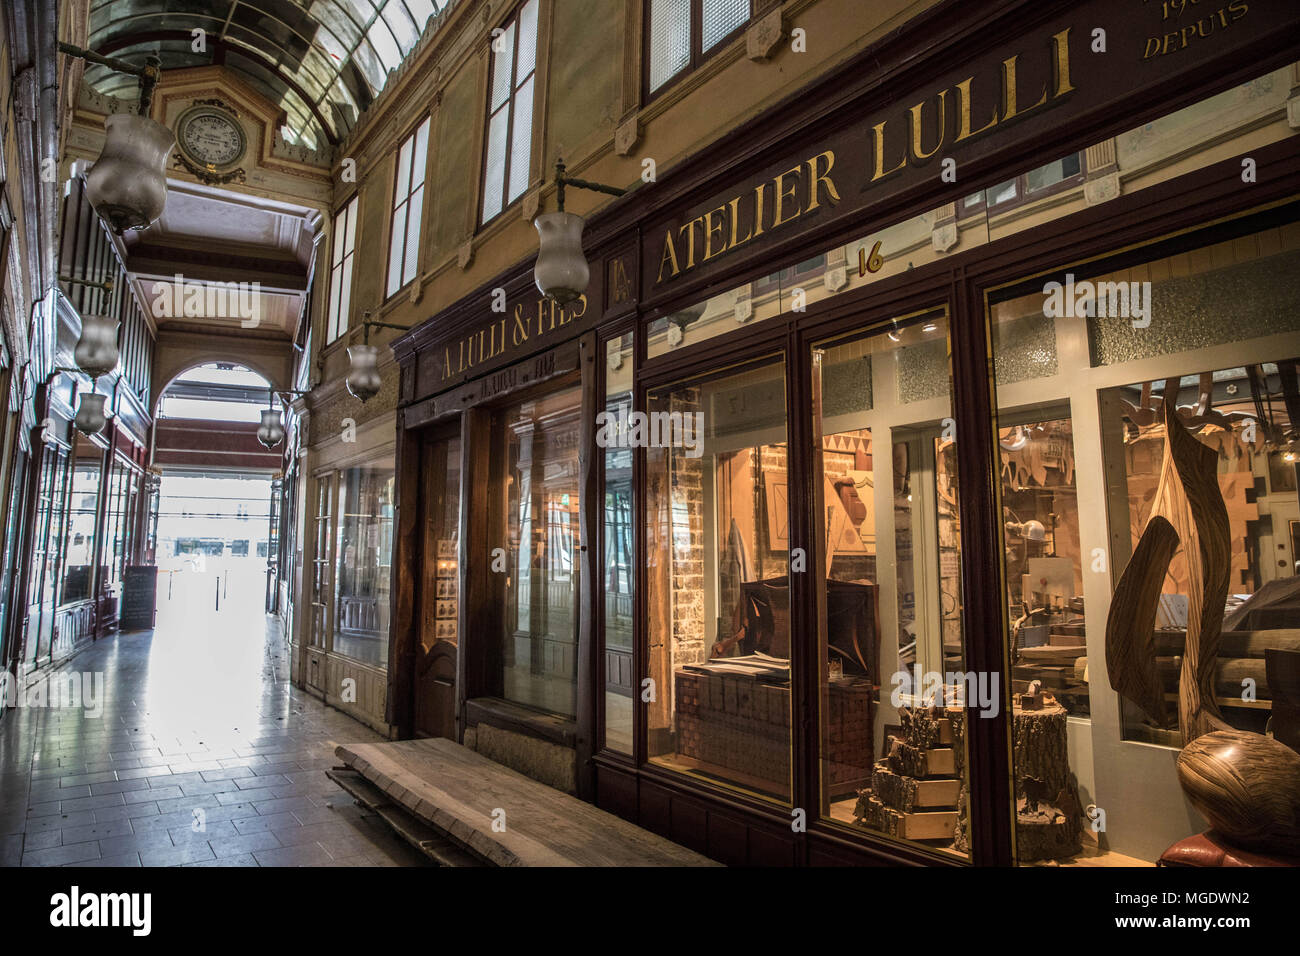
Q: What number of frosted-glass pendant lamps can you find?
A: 6